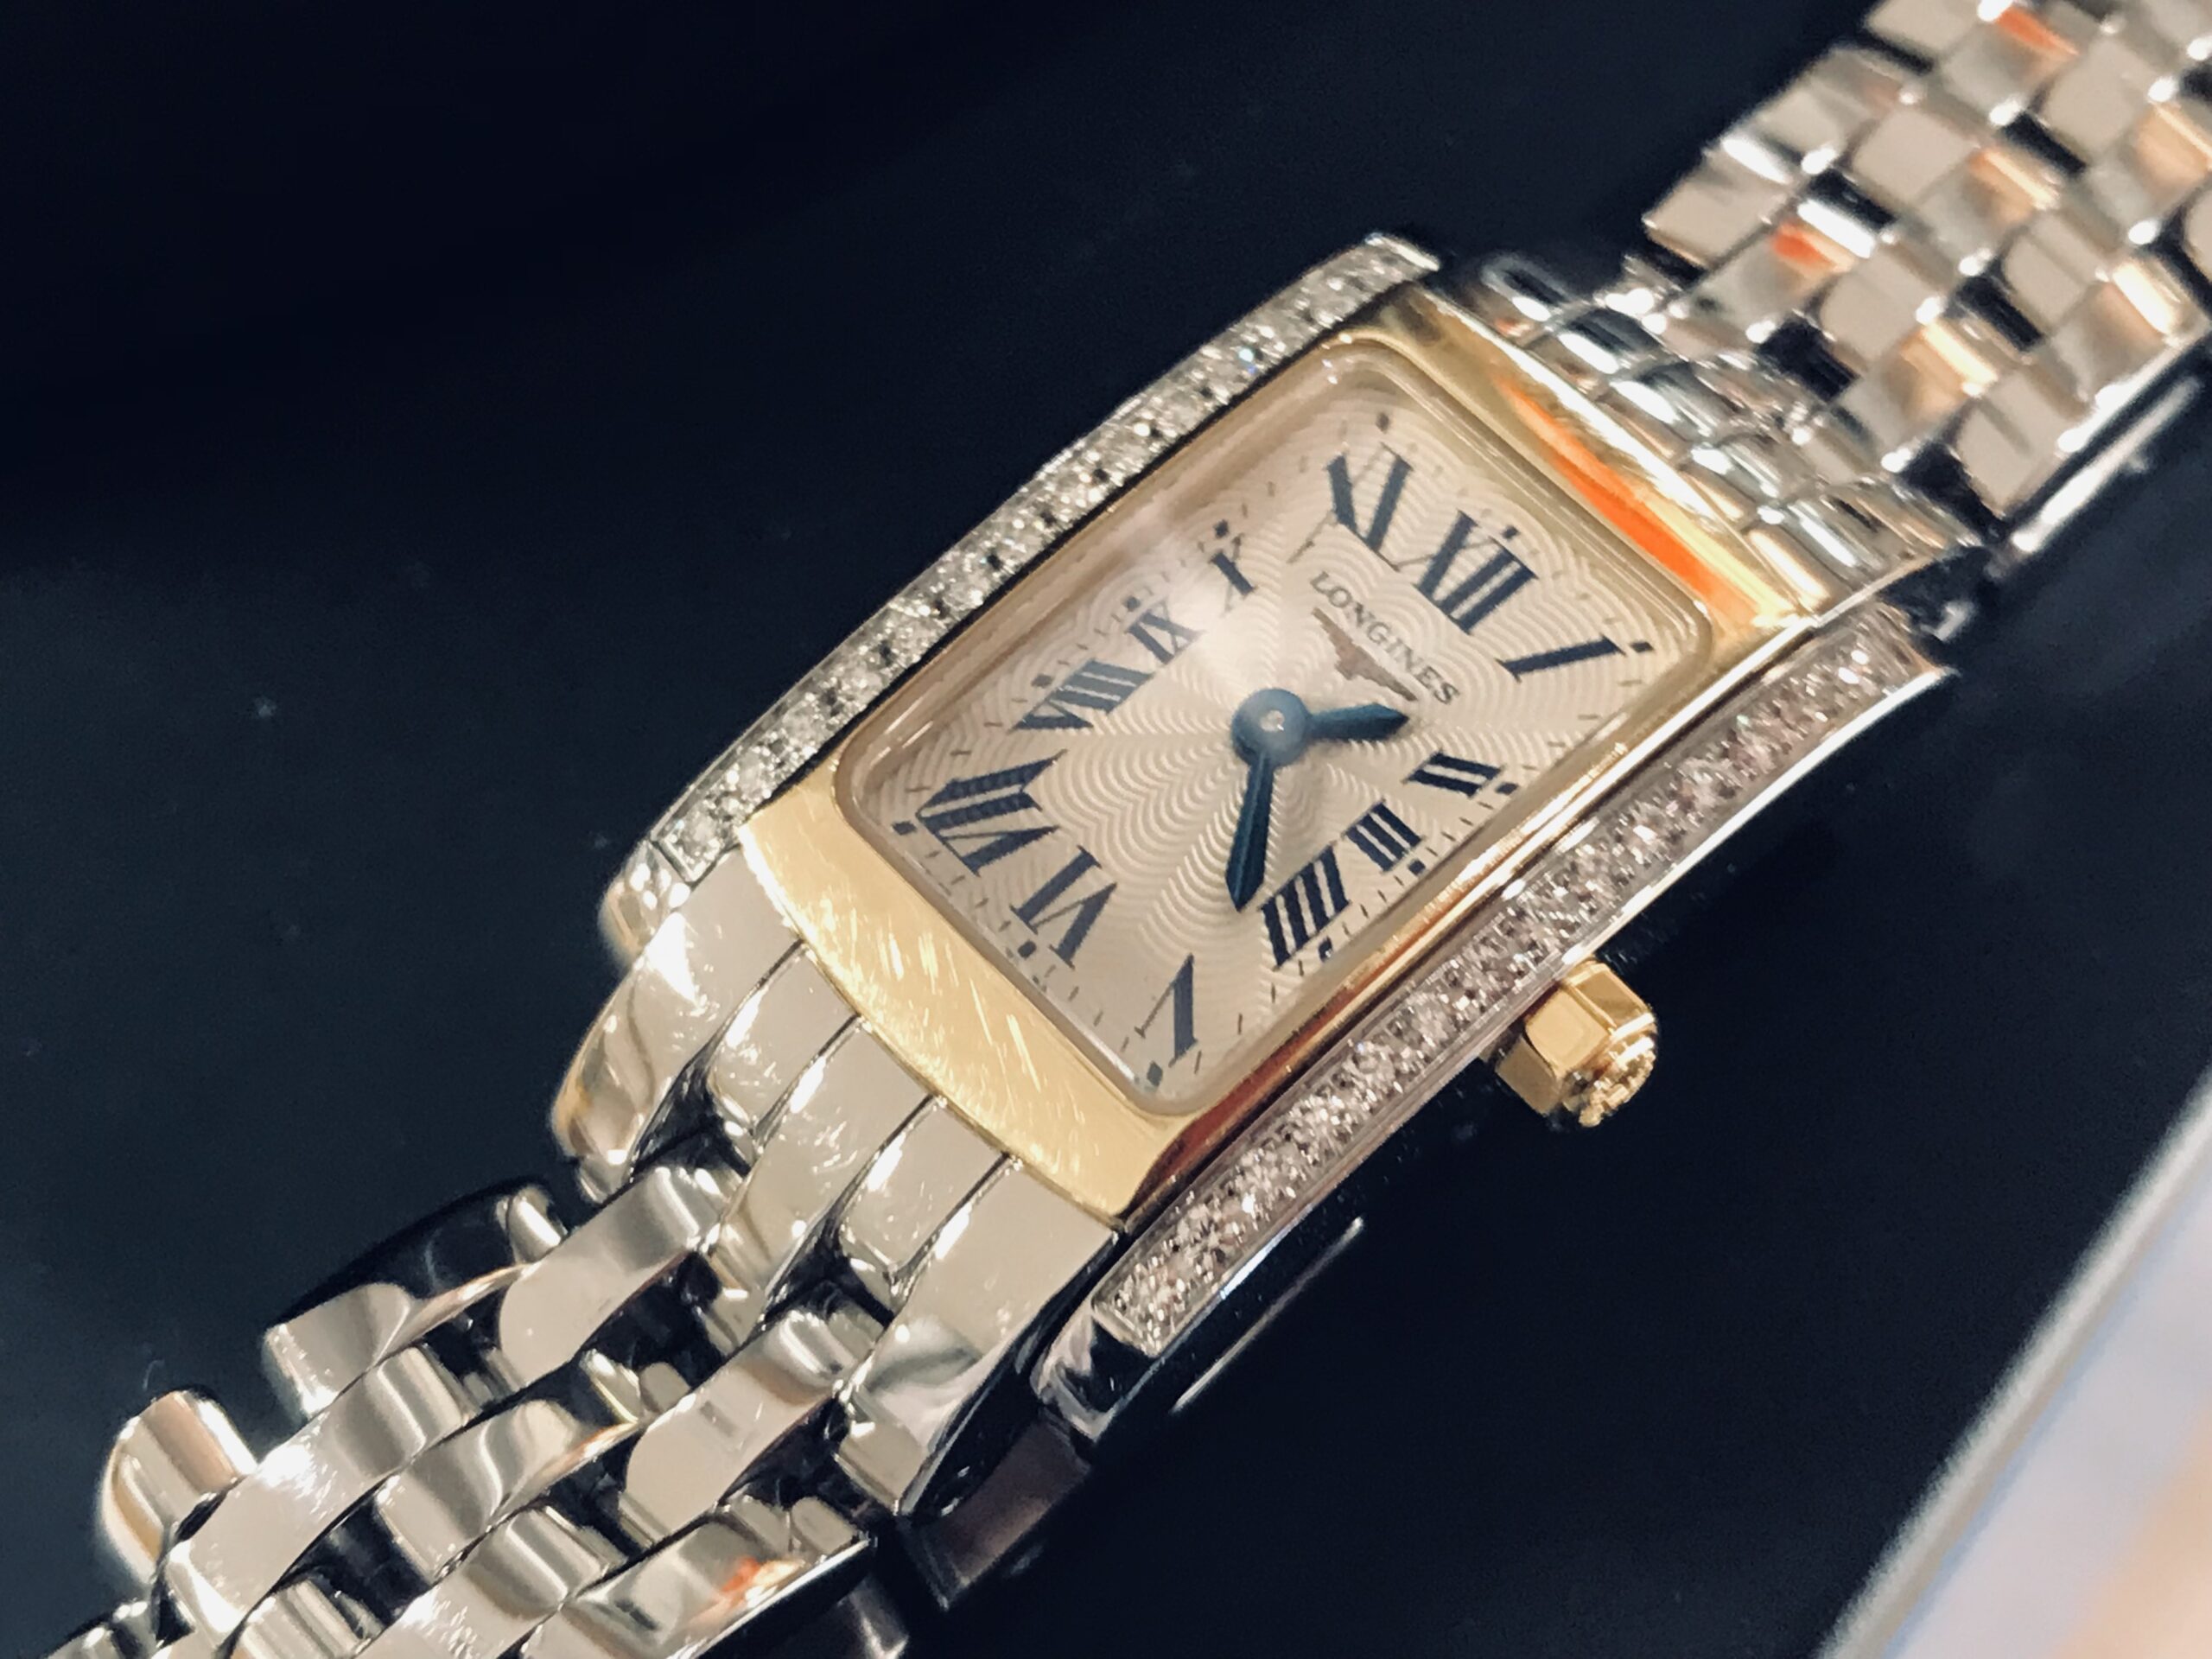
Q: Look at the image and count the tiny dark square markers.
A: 12